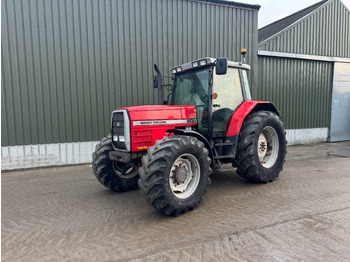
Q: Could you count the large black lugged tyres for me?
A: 3